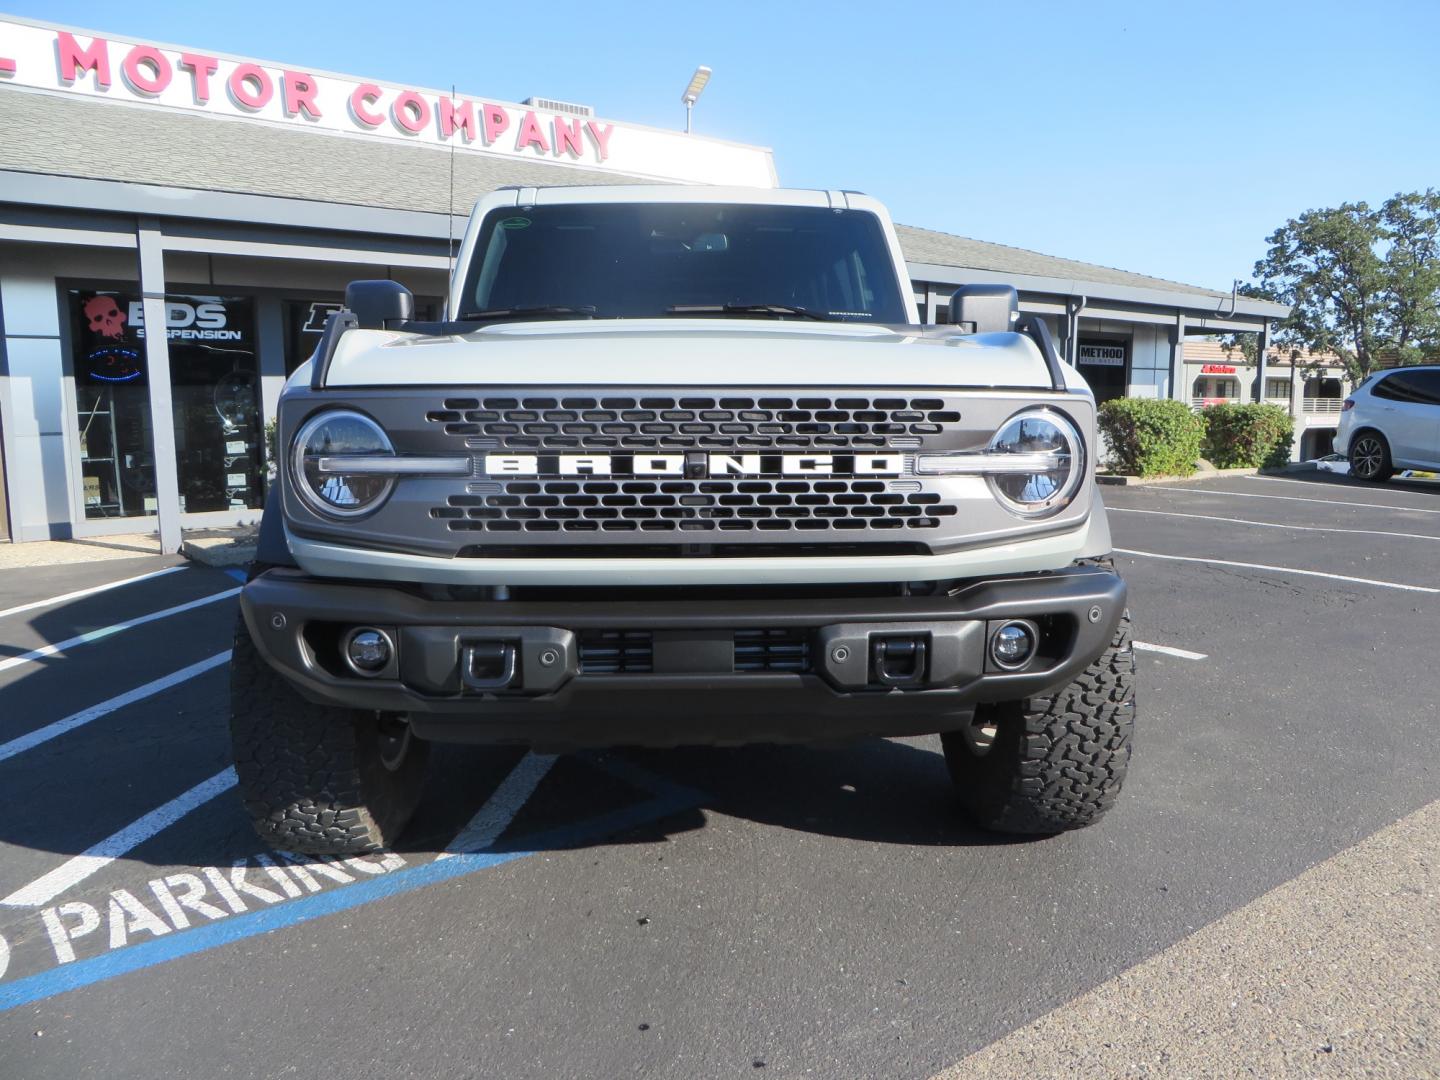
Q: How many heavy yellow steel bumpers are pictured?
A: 0